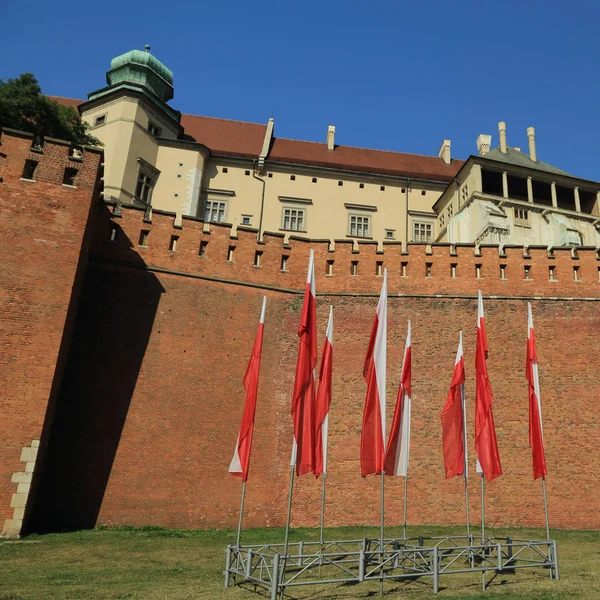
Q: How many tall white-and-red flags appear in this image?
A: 8